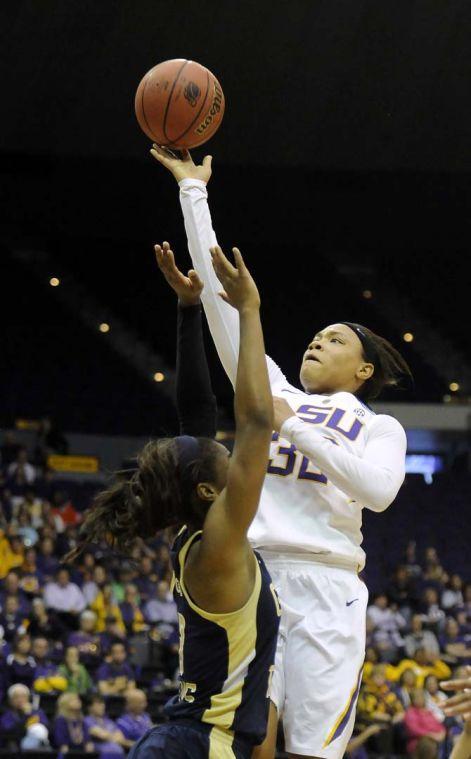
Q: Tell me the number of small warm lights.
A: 6